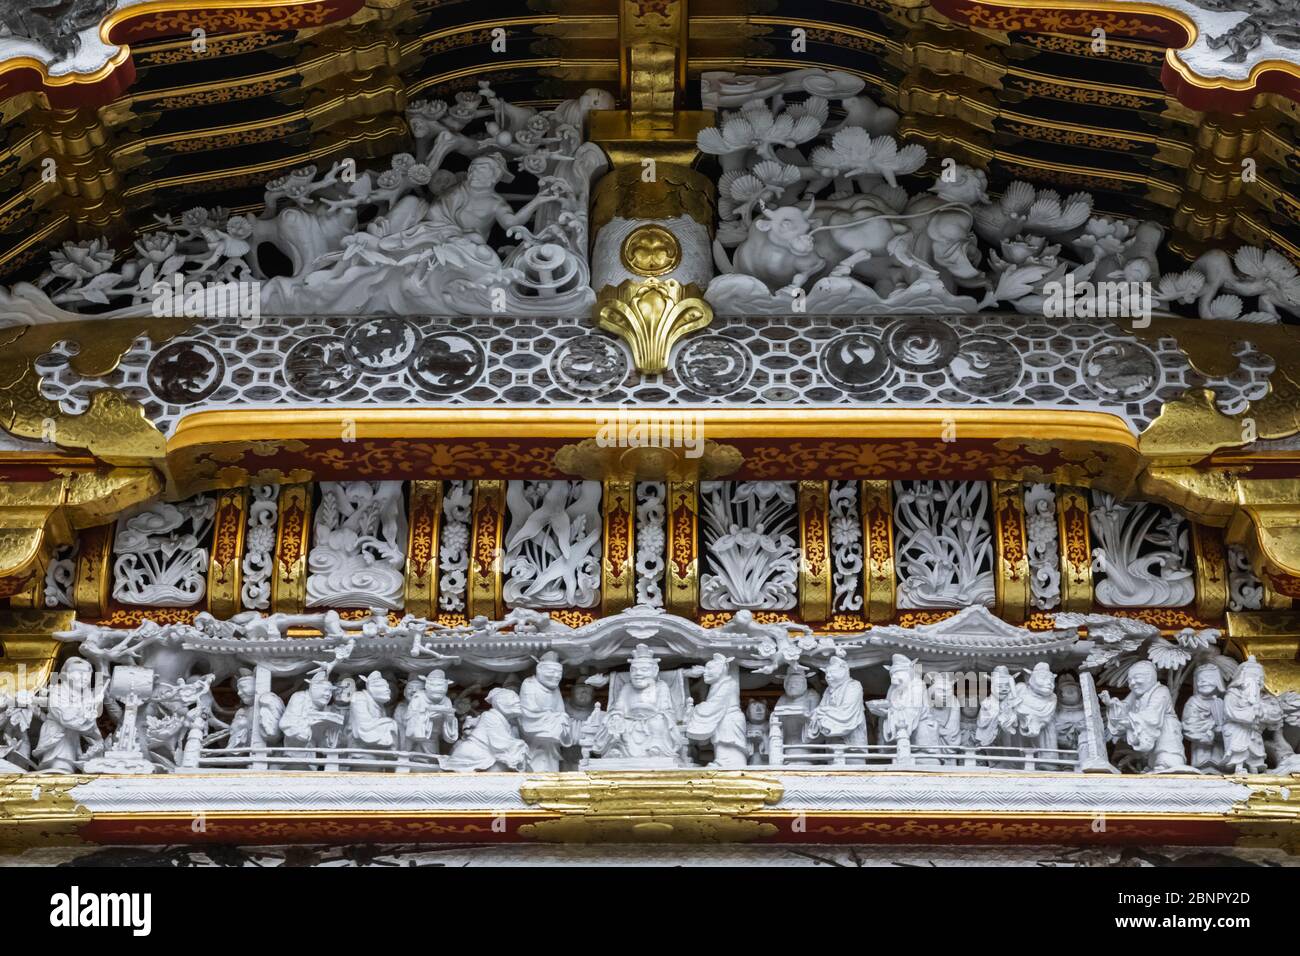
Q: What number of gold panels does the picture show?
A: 12